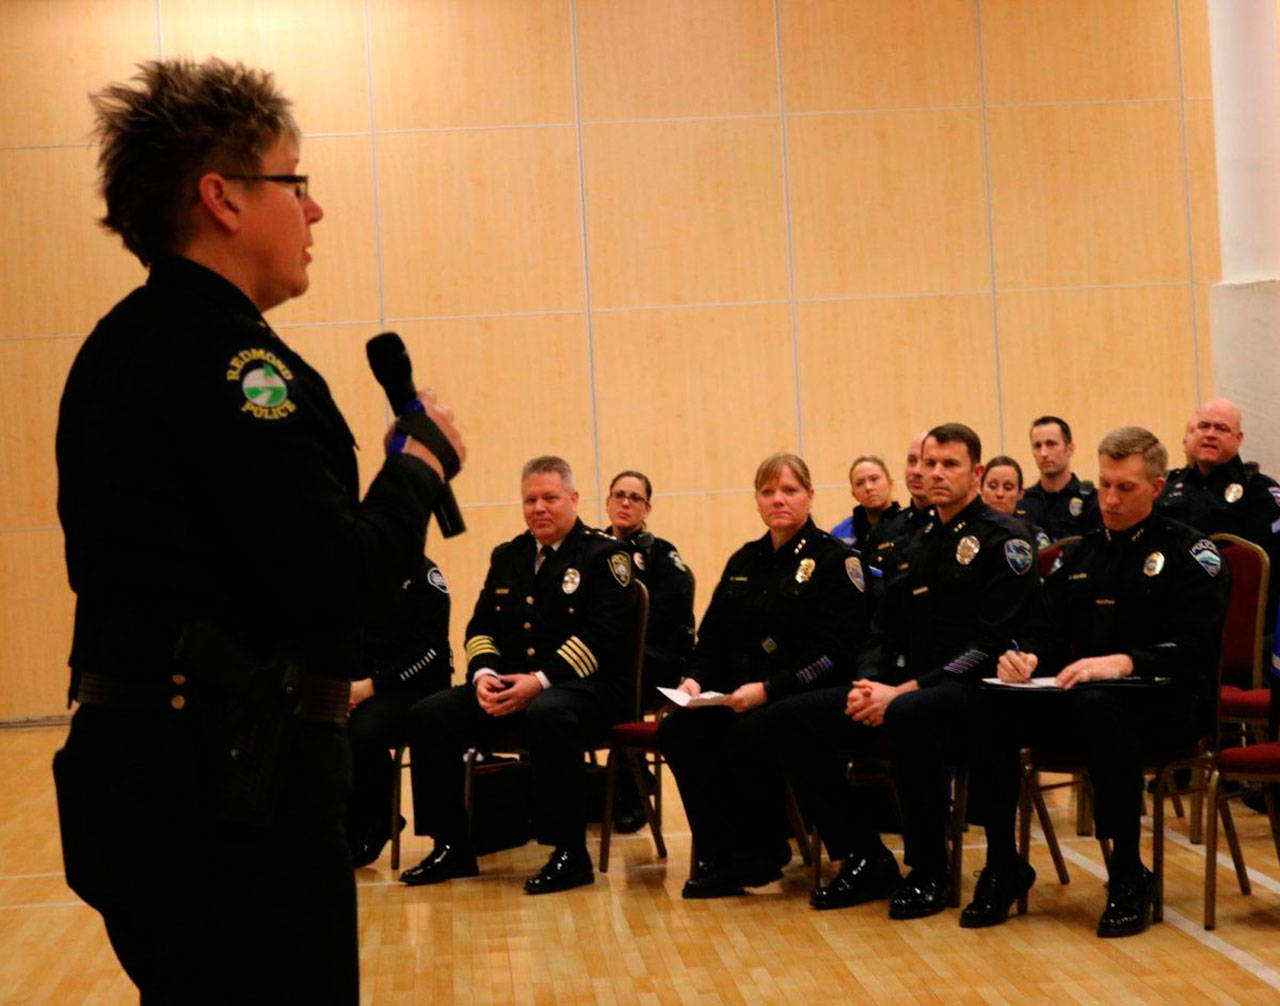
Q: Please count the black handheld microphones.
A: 1